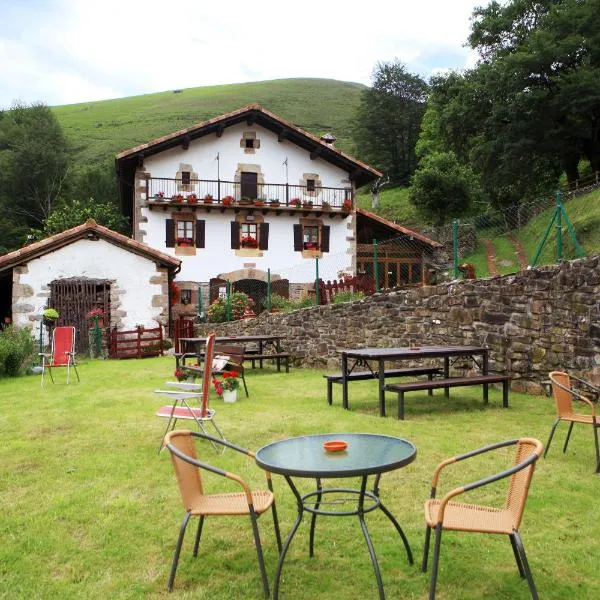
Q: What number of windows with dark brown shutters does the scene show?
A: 3